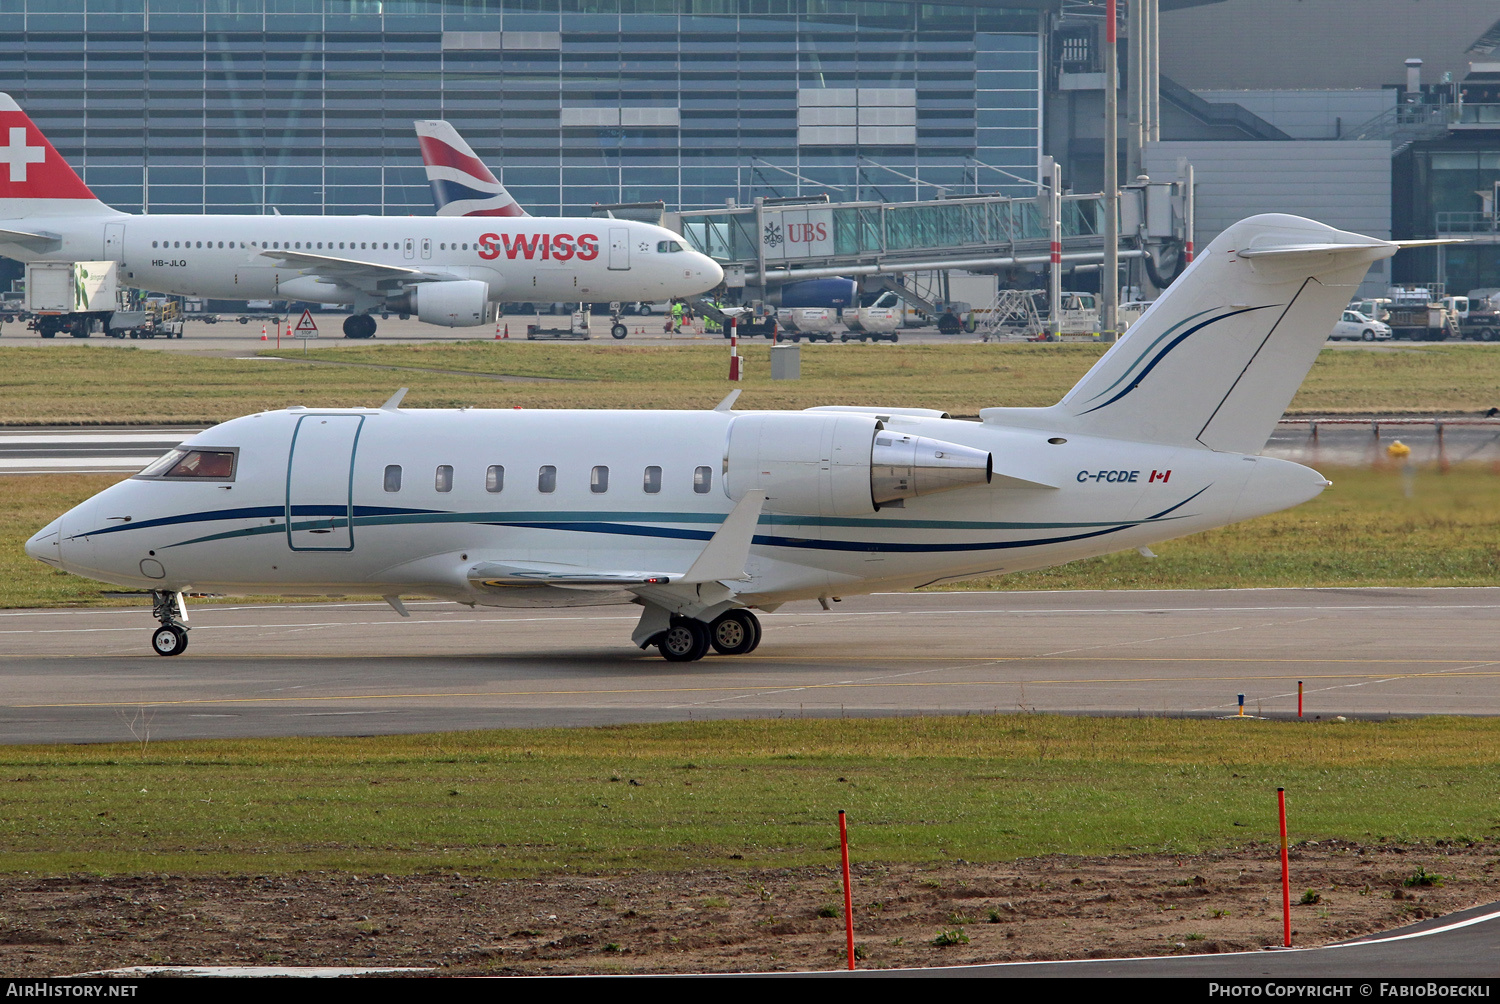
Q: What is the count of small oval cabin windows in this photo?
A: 7